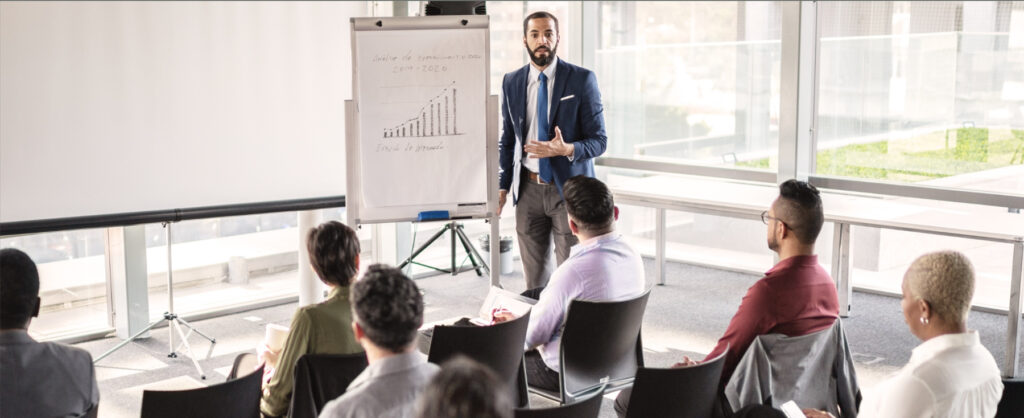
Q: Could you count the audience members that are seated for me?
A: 7